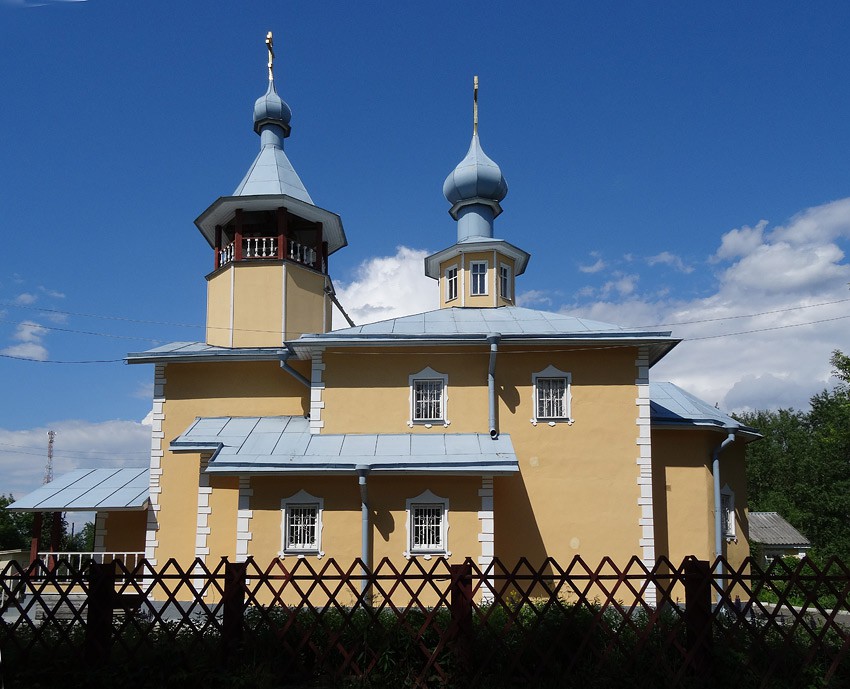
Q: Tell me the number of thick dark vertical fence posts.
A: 4